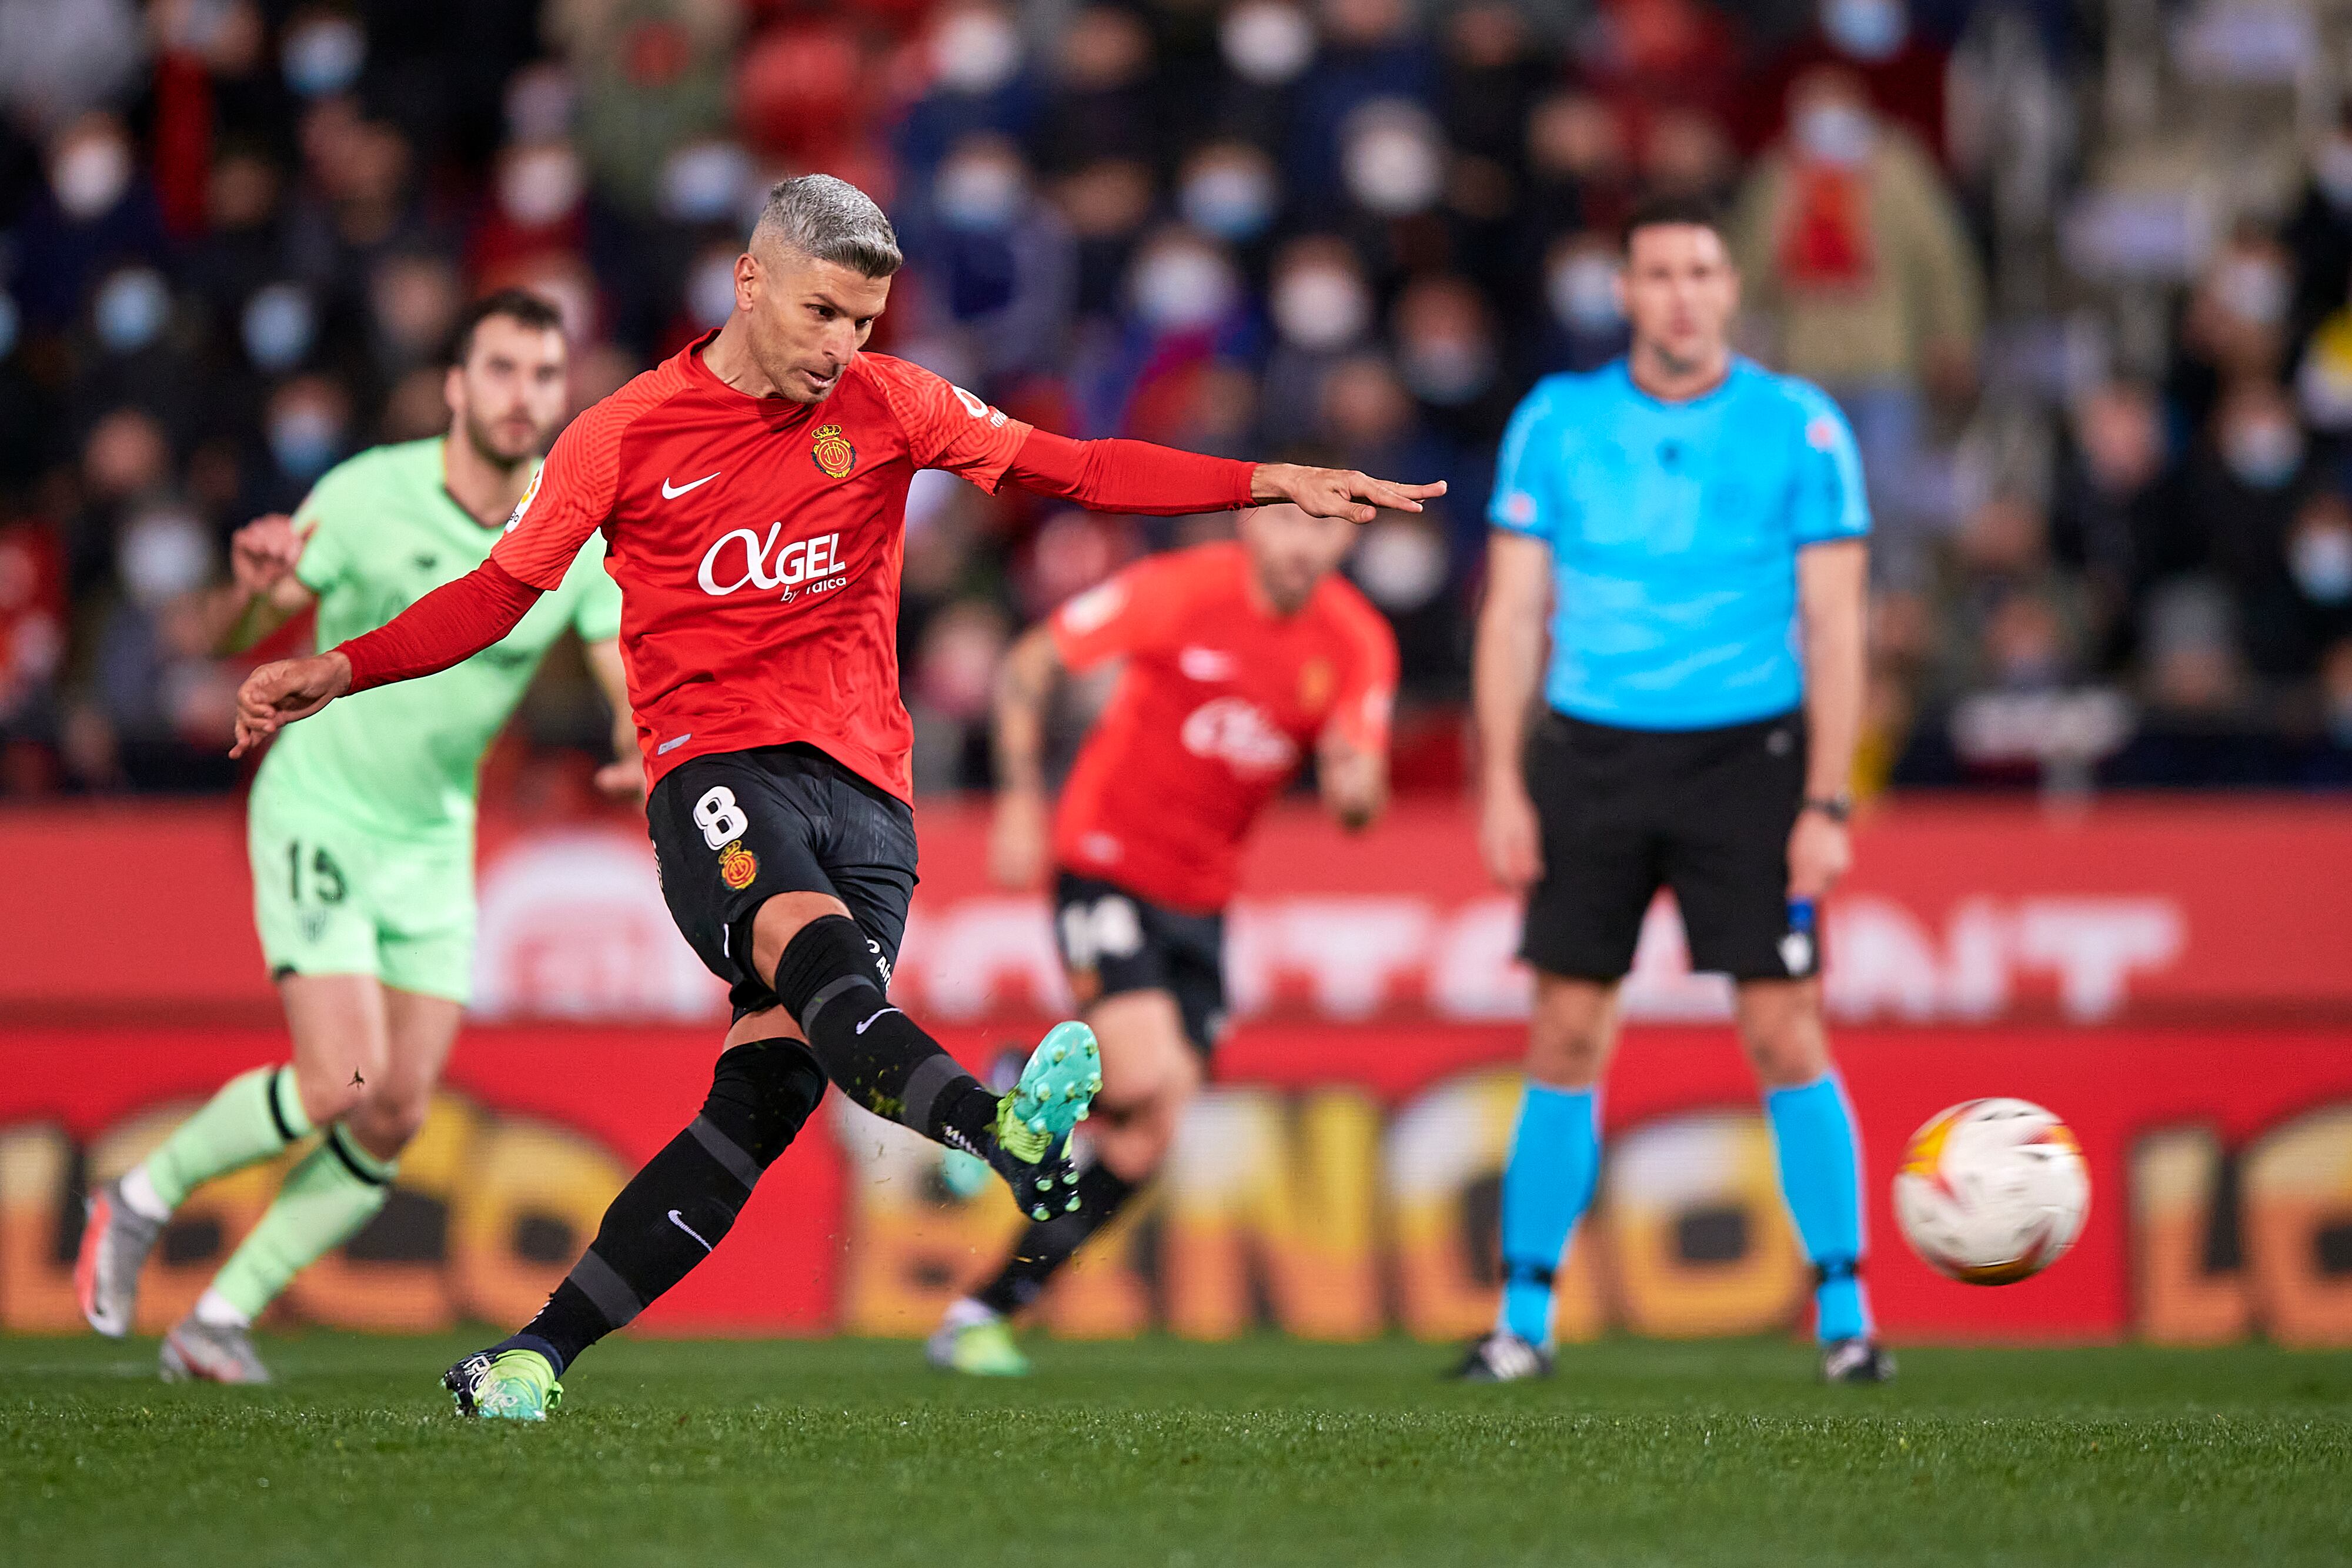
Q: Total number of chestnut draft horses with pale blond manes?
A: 0